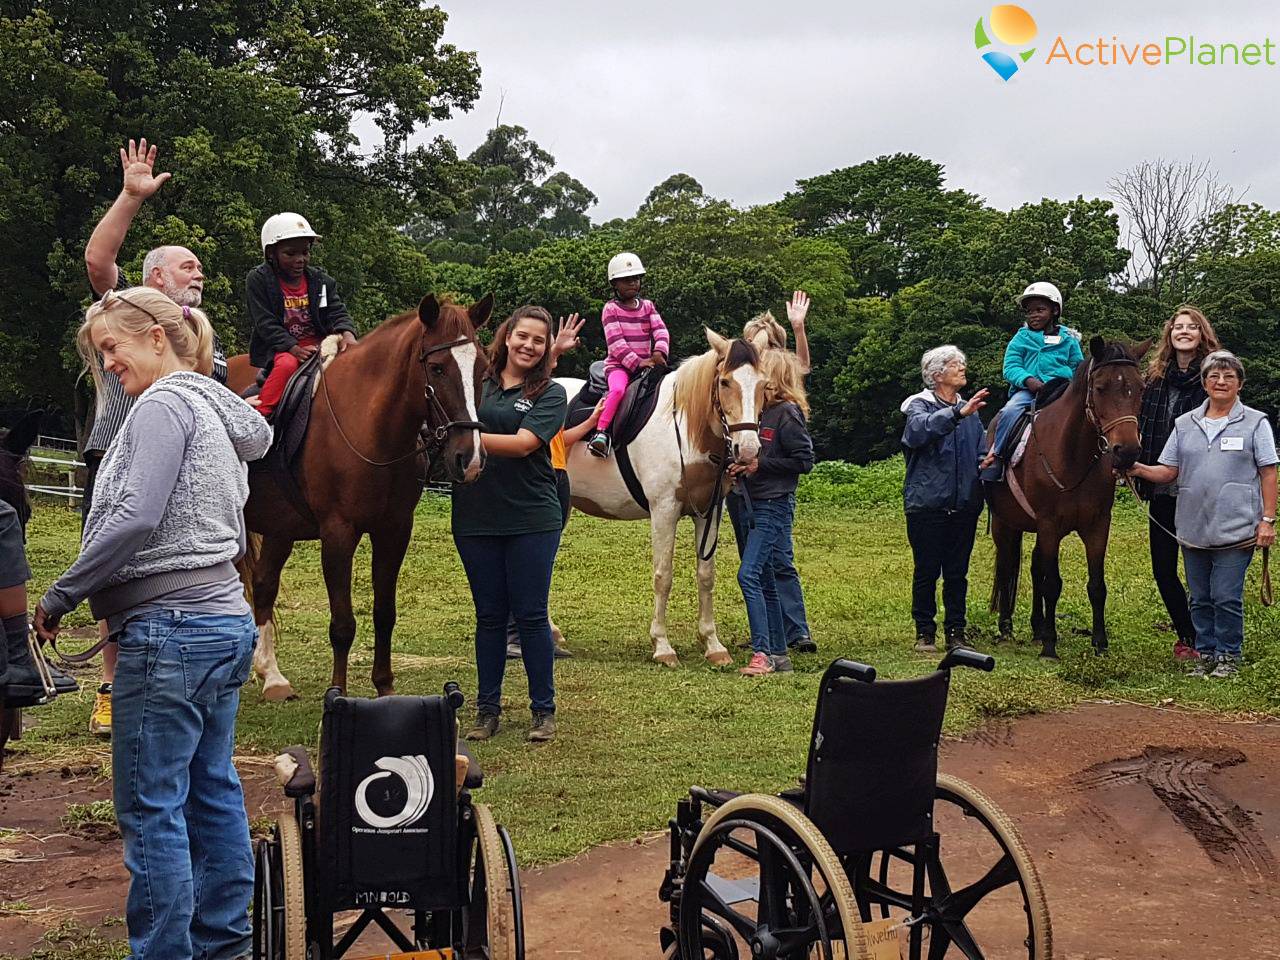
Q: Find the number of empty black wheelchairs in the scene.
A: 2